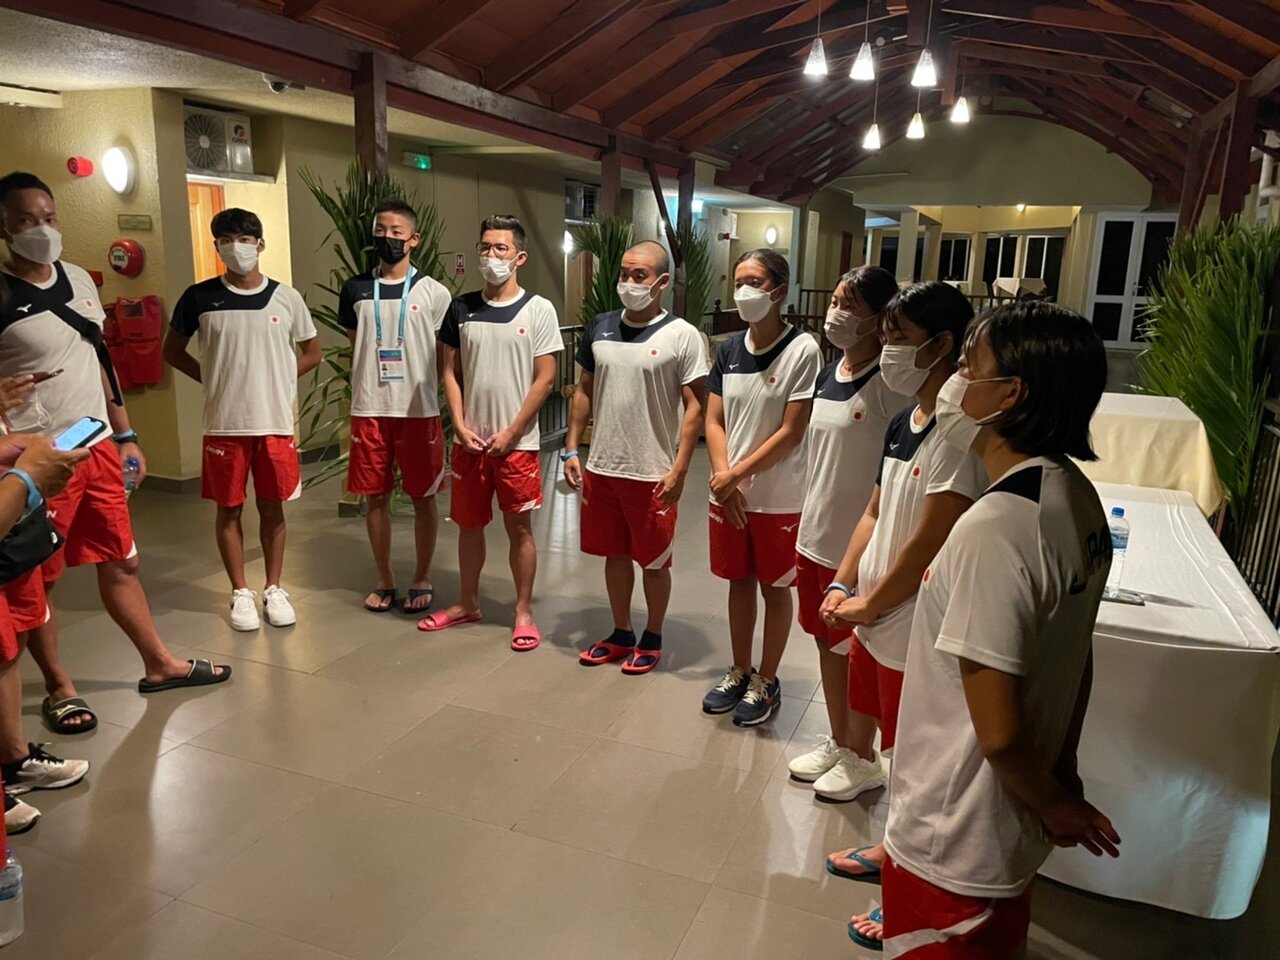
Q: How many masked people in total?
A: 9